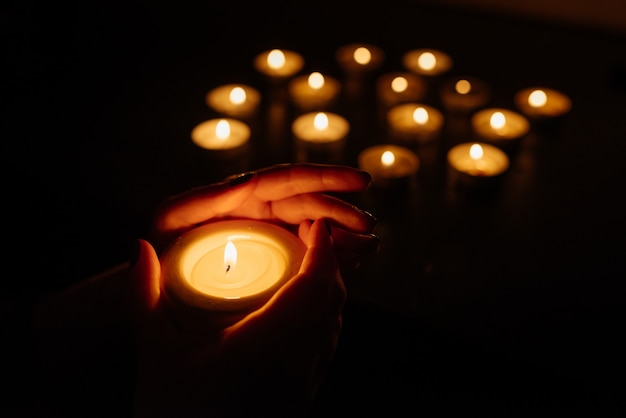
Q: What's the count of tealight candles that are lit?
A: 14